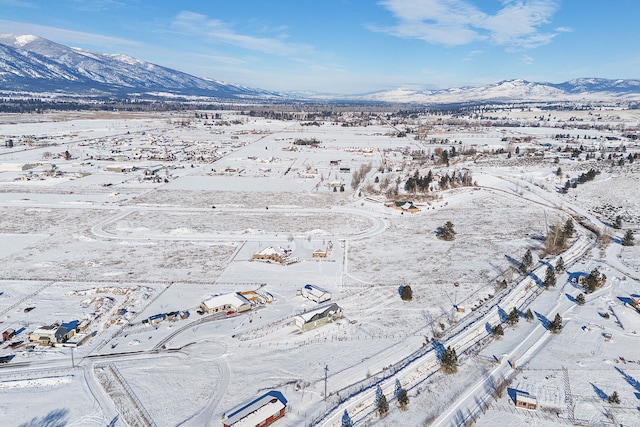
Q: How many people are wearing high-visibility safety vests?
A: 0